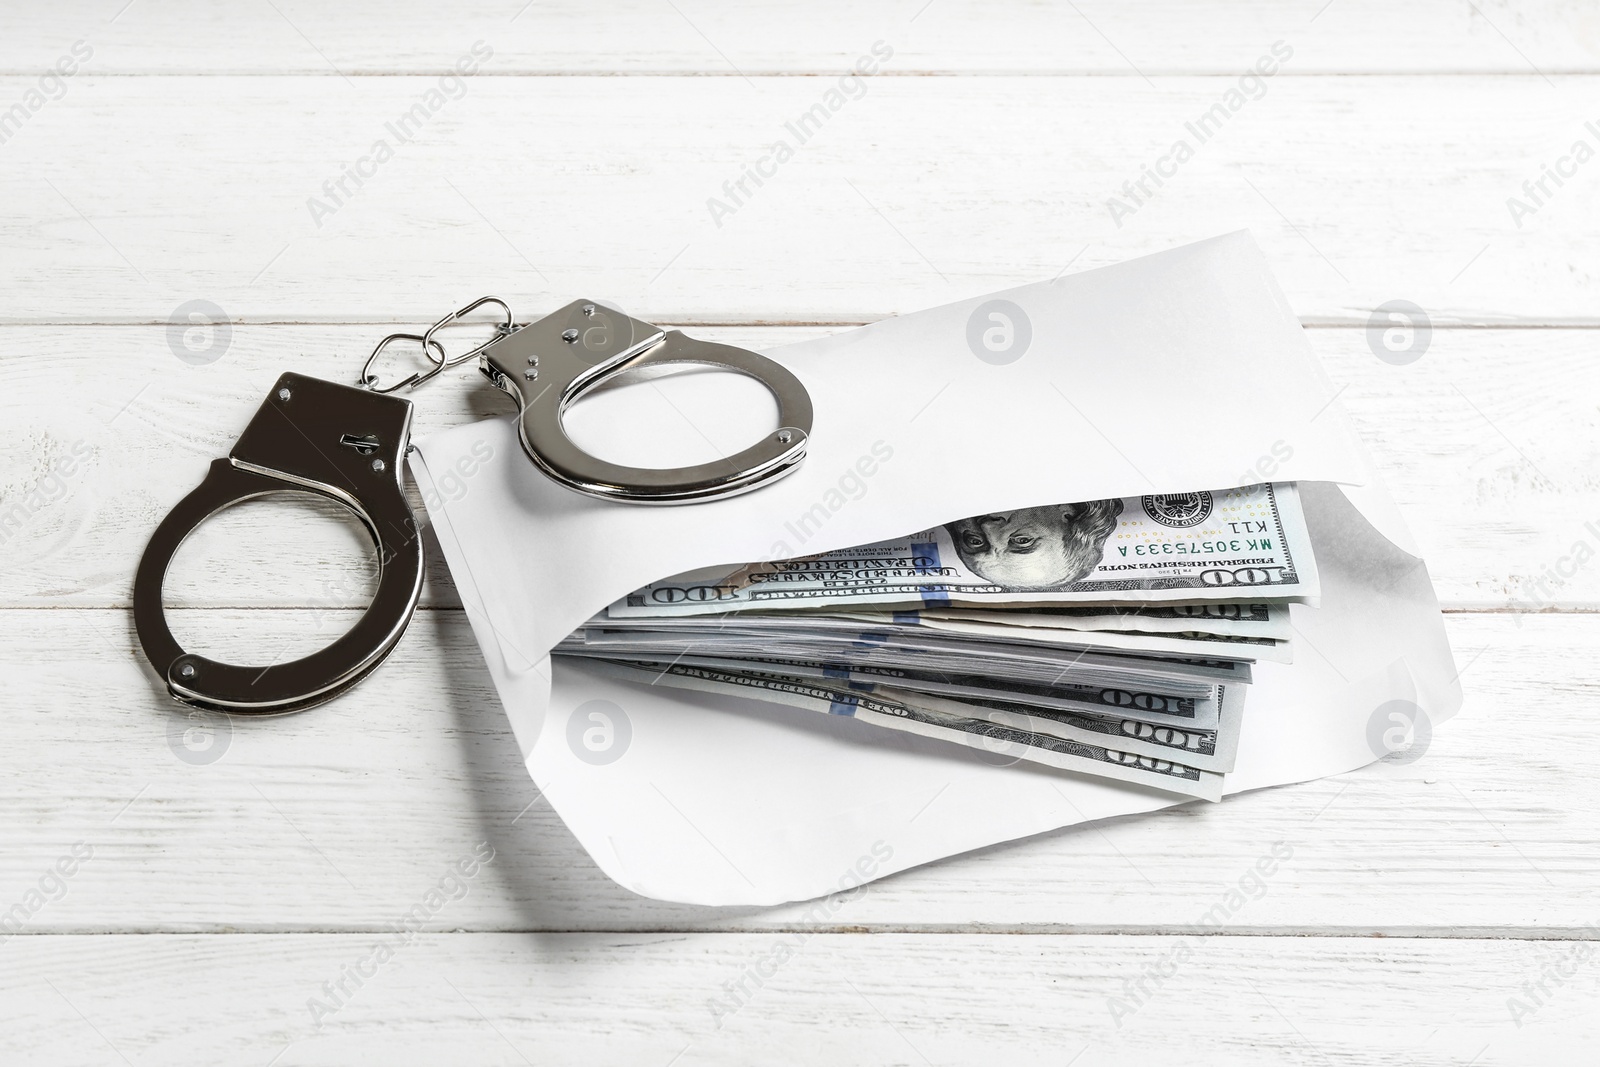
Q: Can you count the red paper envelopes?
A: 0